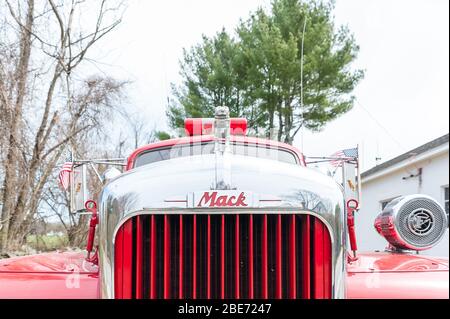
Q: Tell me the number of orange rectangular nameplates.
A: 0